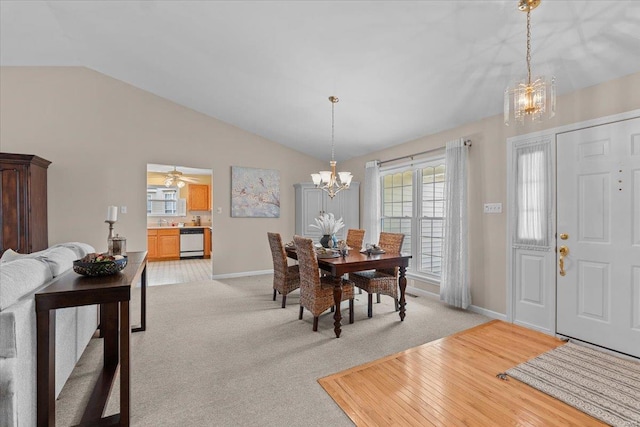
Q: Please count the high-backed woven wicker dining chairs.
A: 4